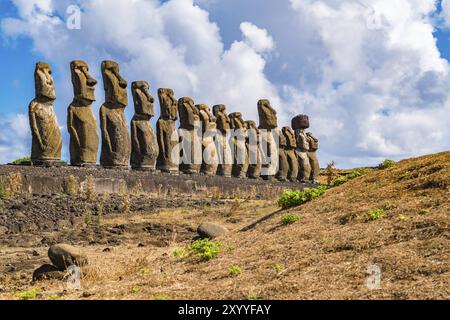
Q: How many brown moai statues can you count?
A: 15